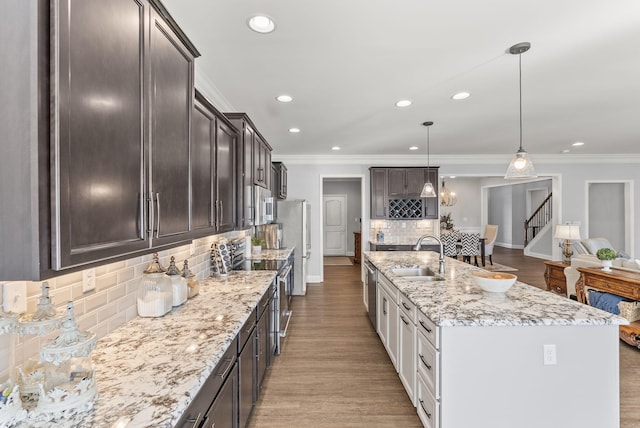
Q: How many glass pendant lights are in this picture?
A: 2